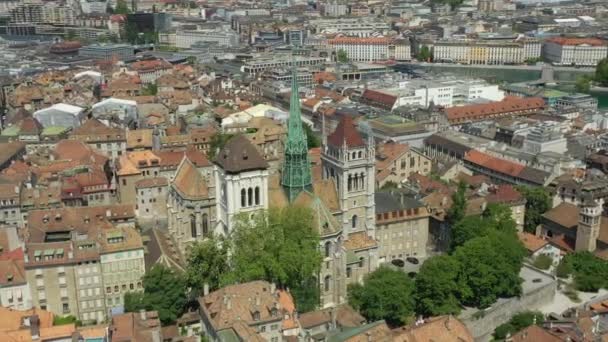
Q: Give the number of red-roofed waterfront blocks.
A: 2